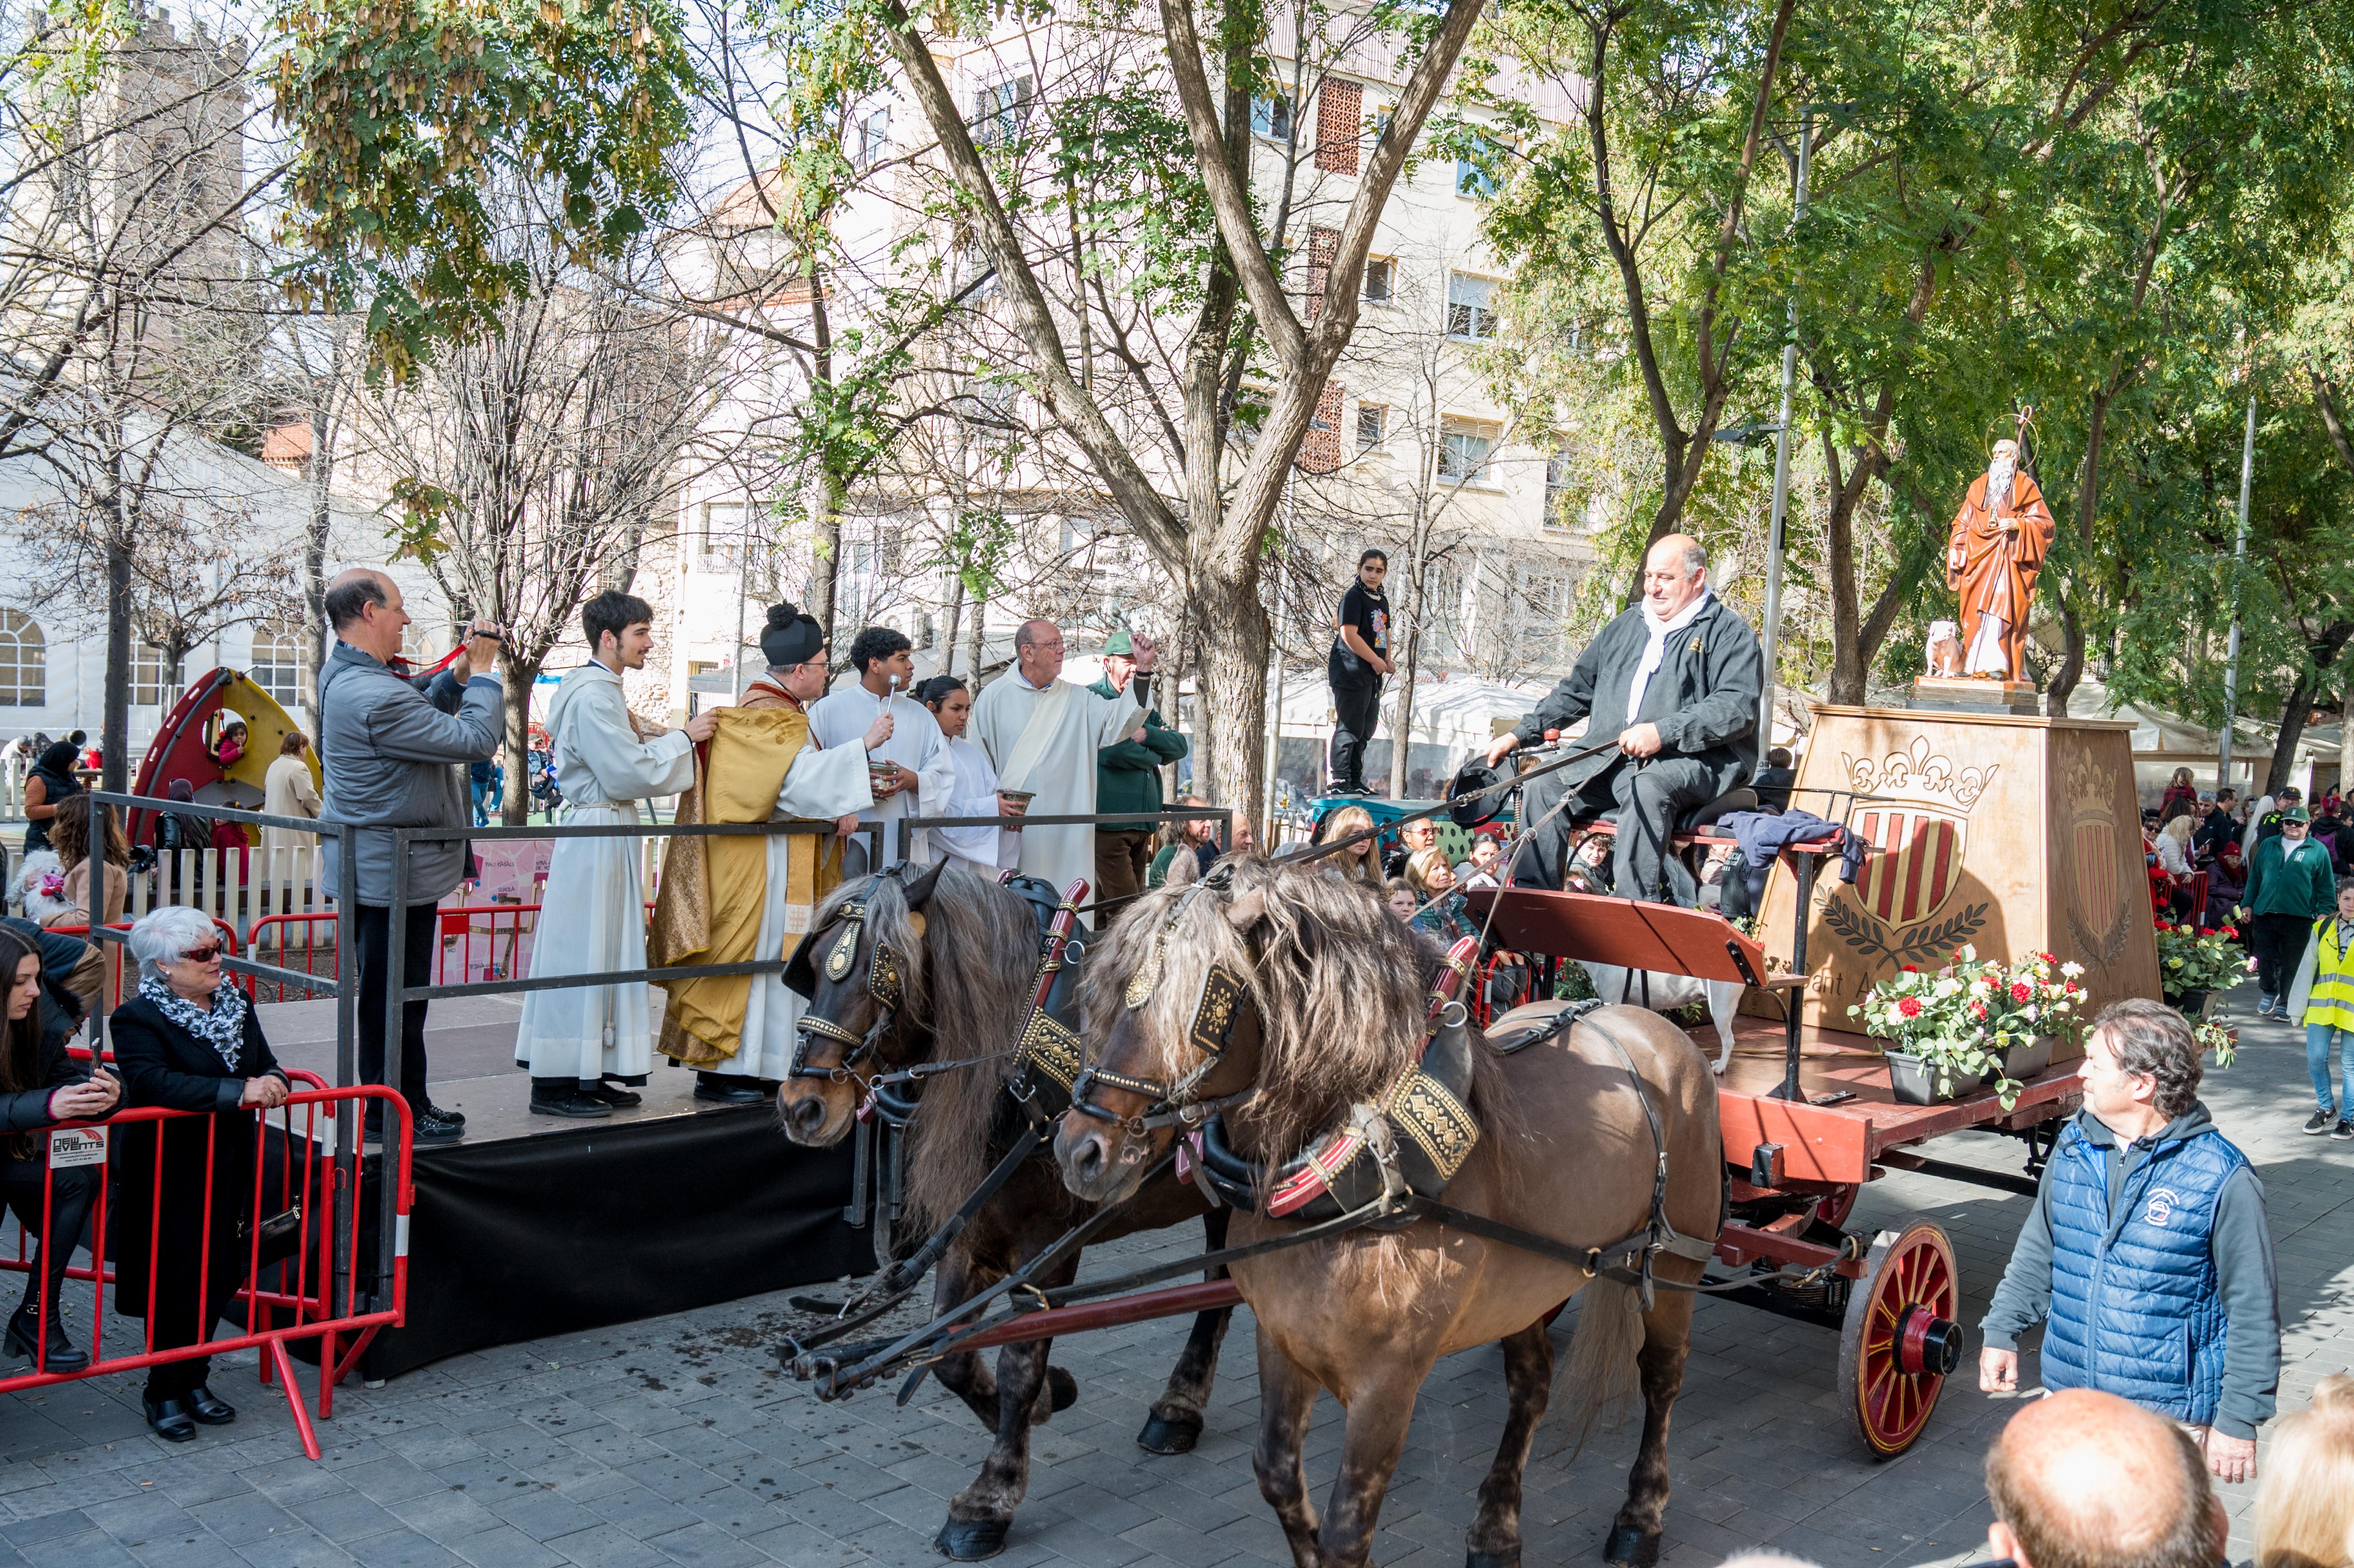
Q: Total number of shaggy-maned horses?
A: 2